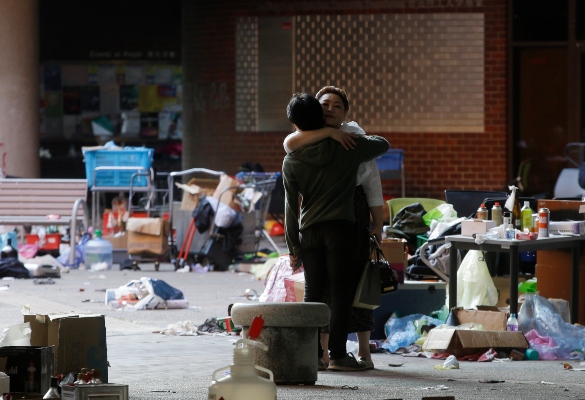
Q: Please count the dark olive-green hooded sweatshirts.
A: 1